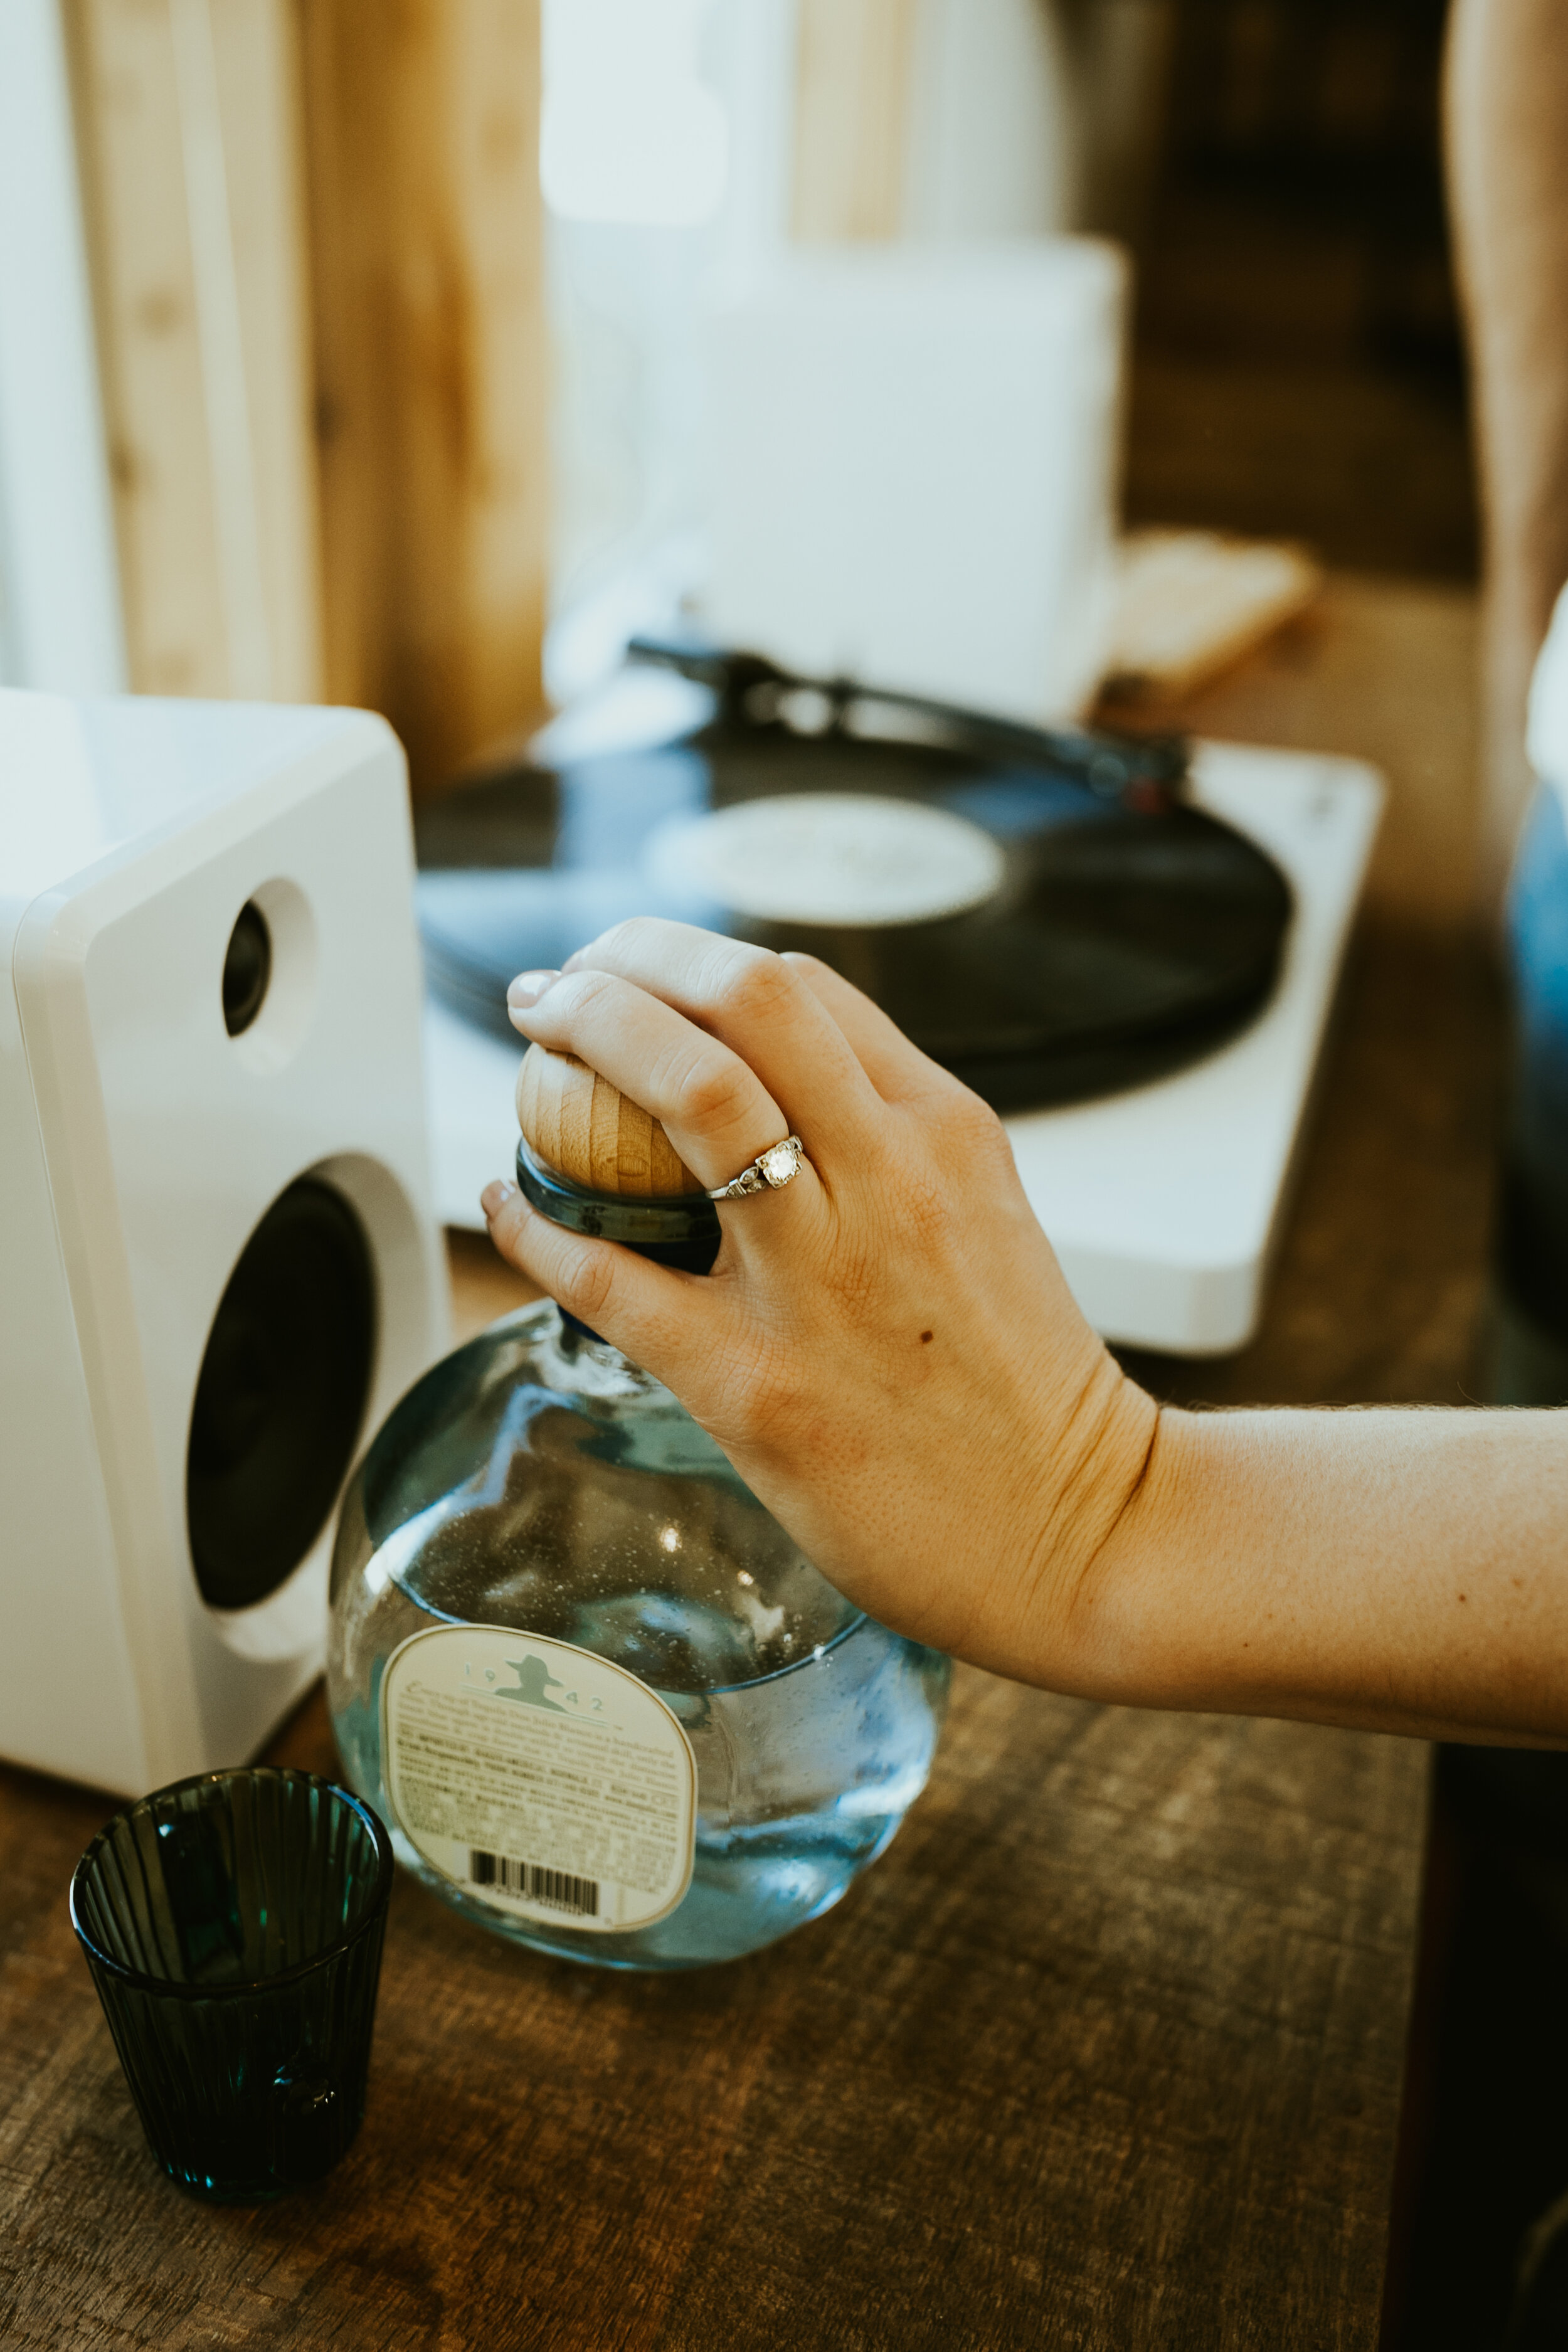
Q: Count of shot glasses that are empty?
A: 1